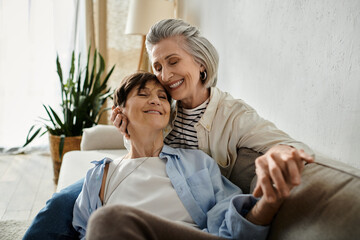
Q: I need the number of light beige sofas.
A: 1